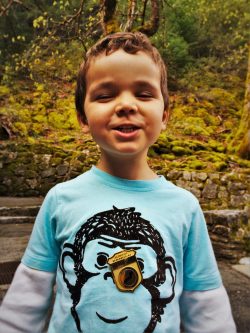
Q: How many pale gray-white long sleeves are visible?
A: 2